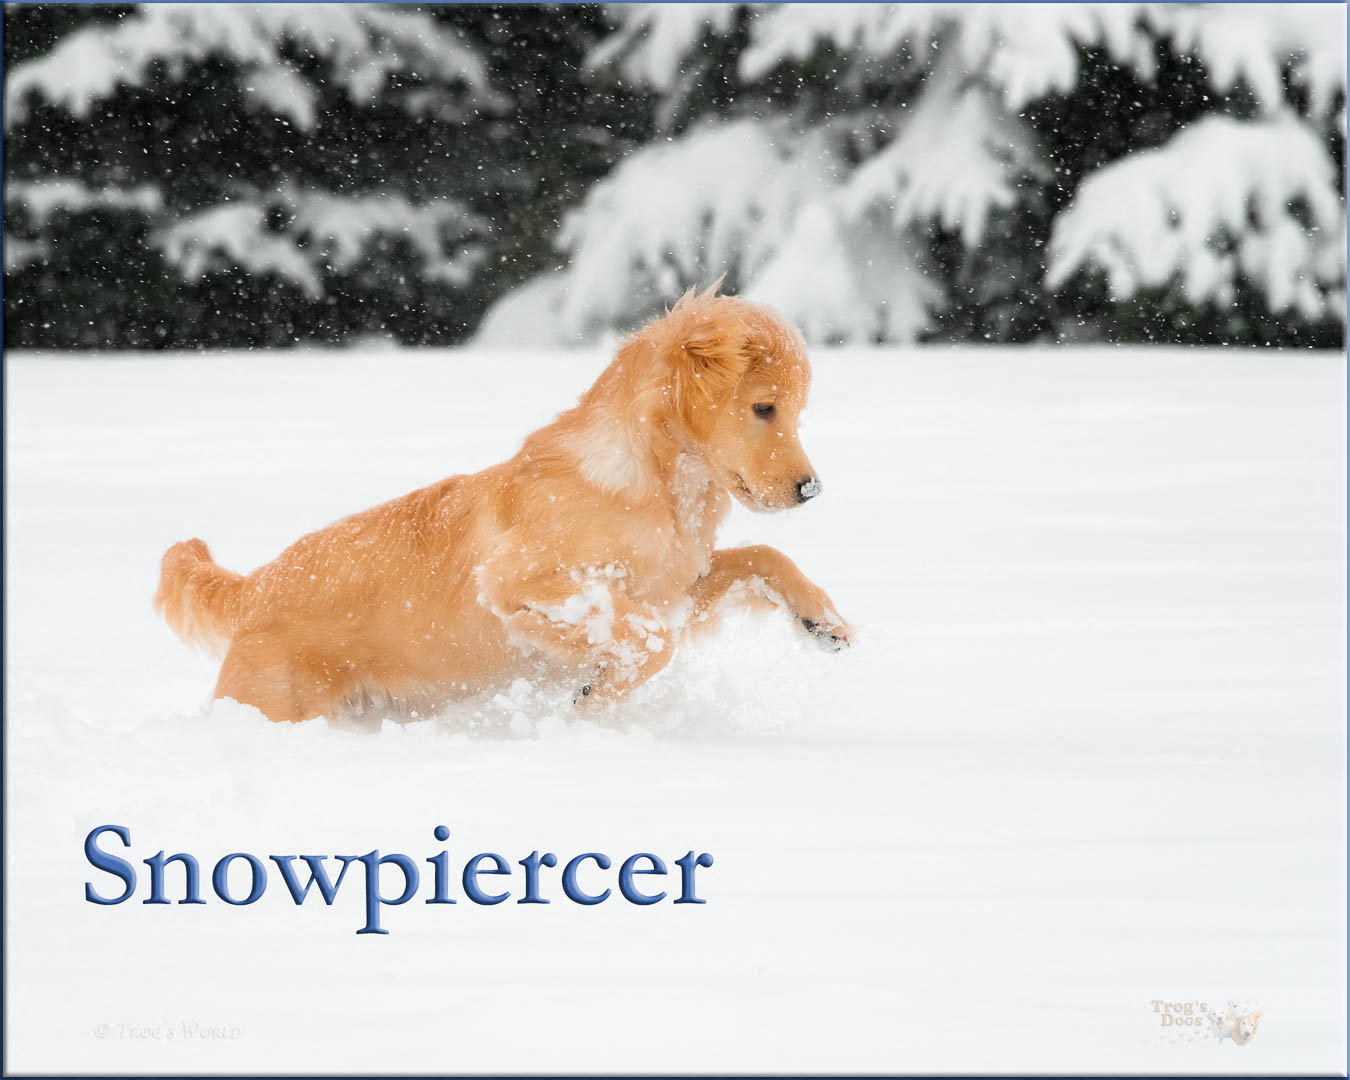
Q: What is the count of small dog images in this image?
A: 3